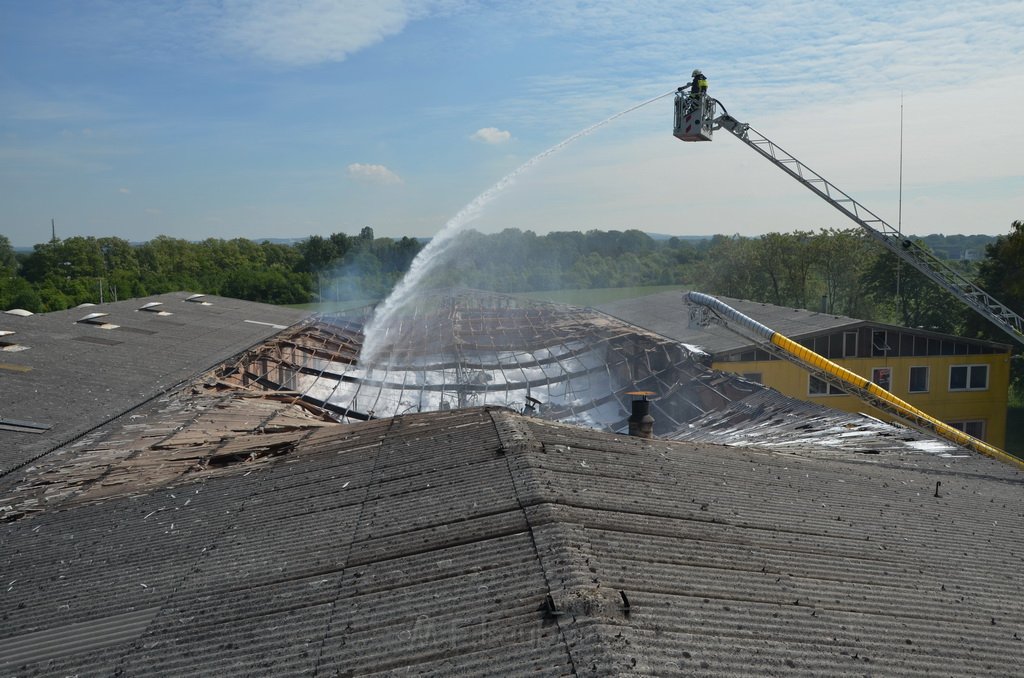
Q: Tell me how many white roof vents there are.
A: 6